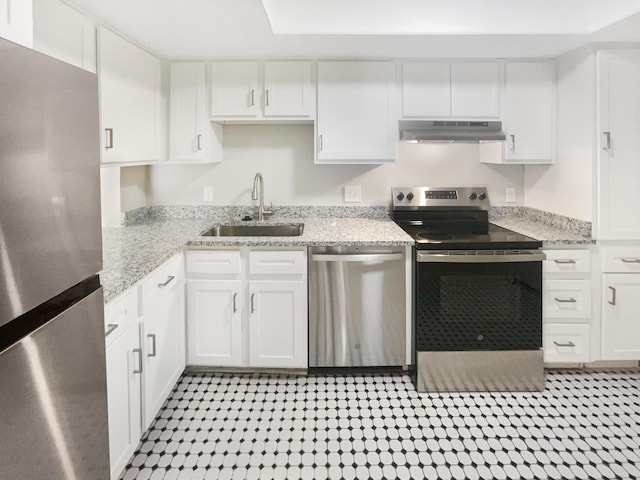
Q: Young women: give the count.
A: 0